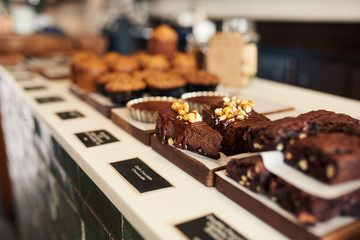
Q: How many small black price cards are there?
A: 6